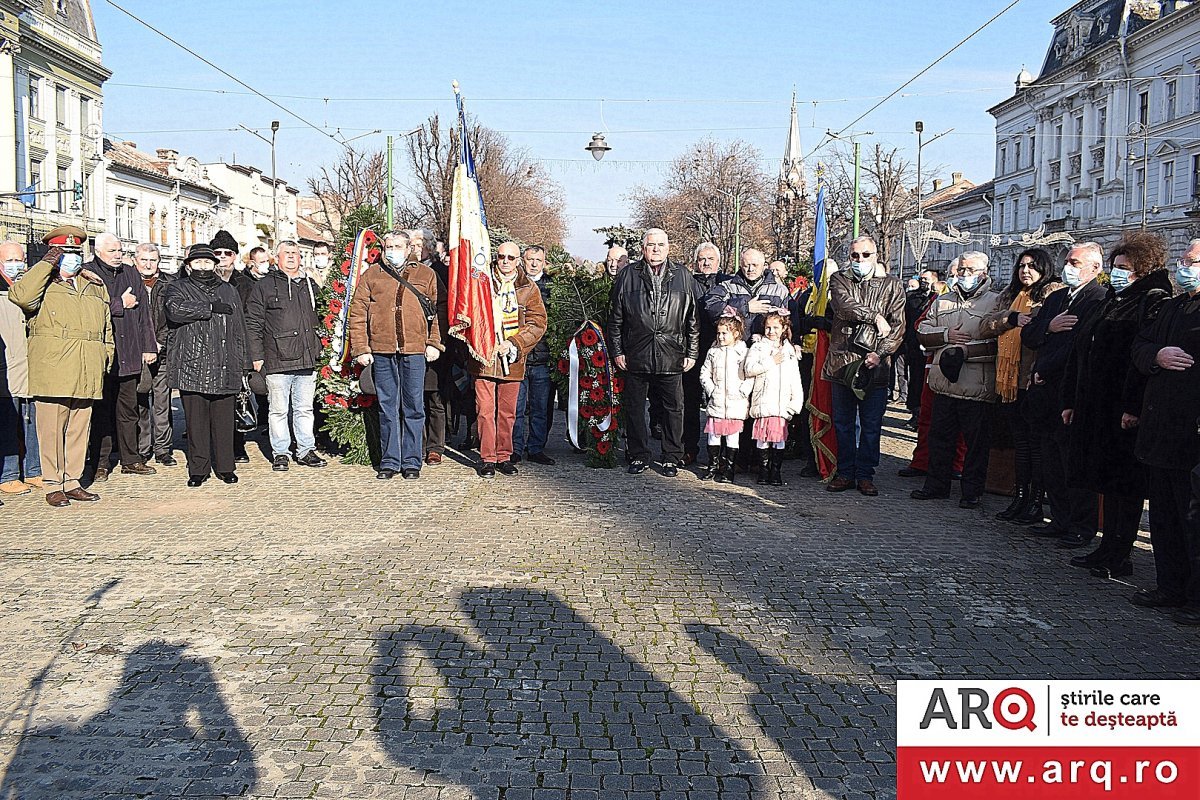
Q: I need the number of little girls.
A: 2